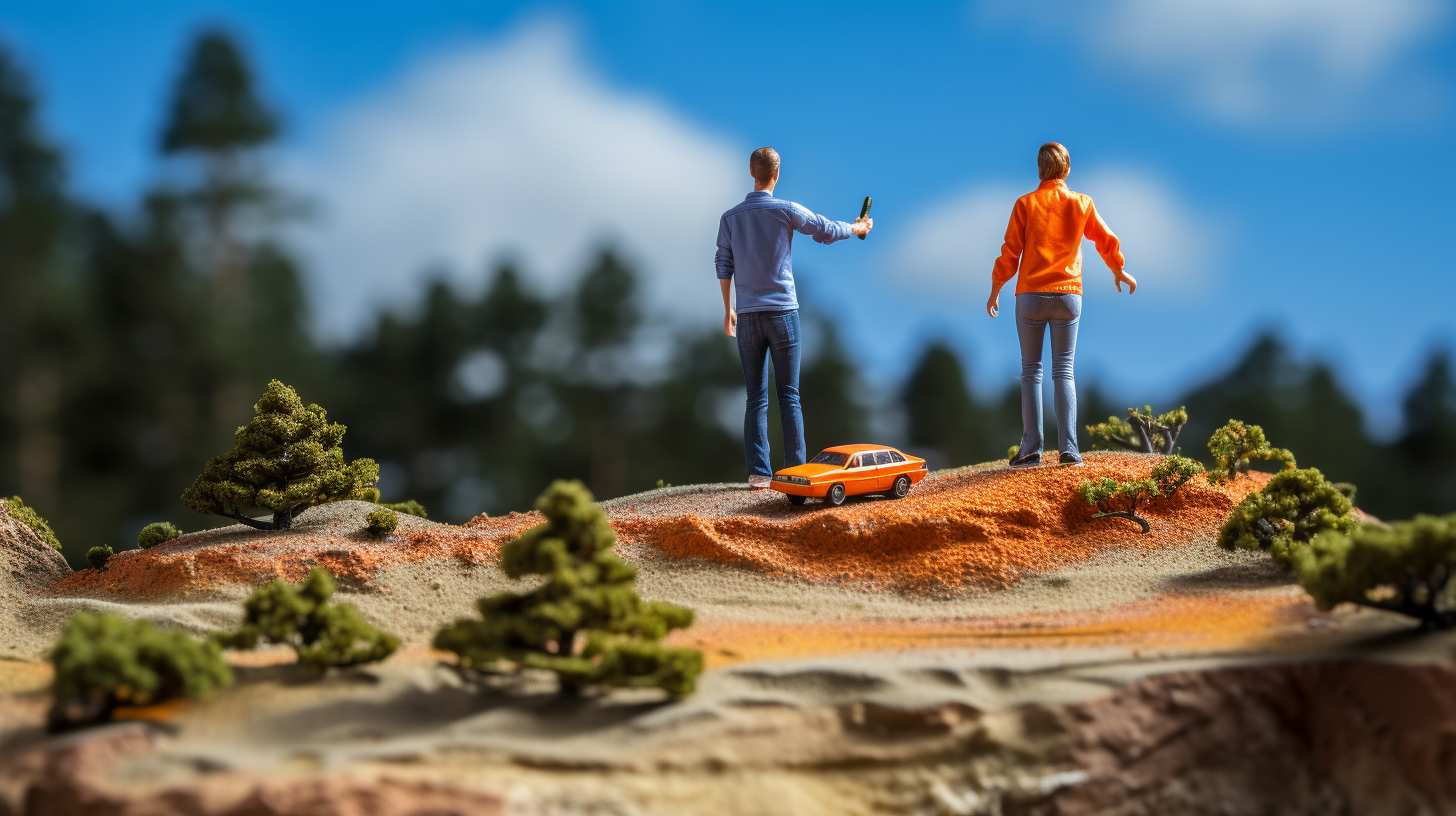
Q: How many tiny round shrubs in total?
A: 3